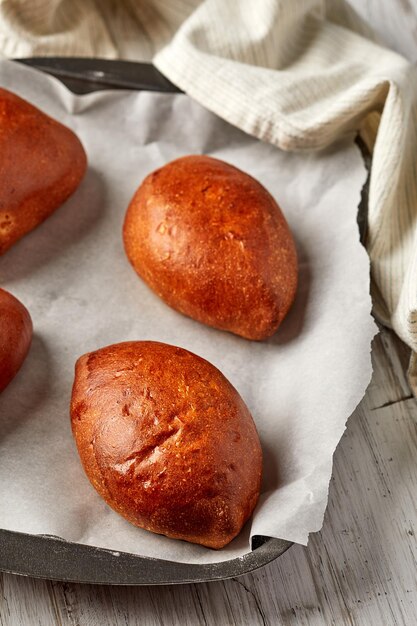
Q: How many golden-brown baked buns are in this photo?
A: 4